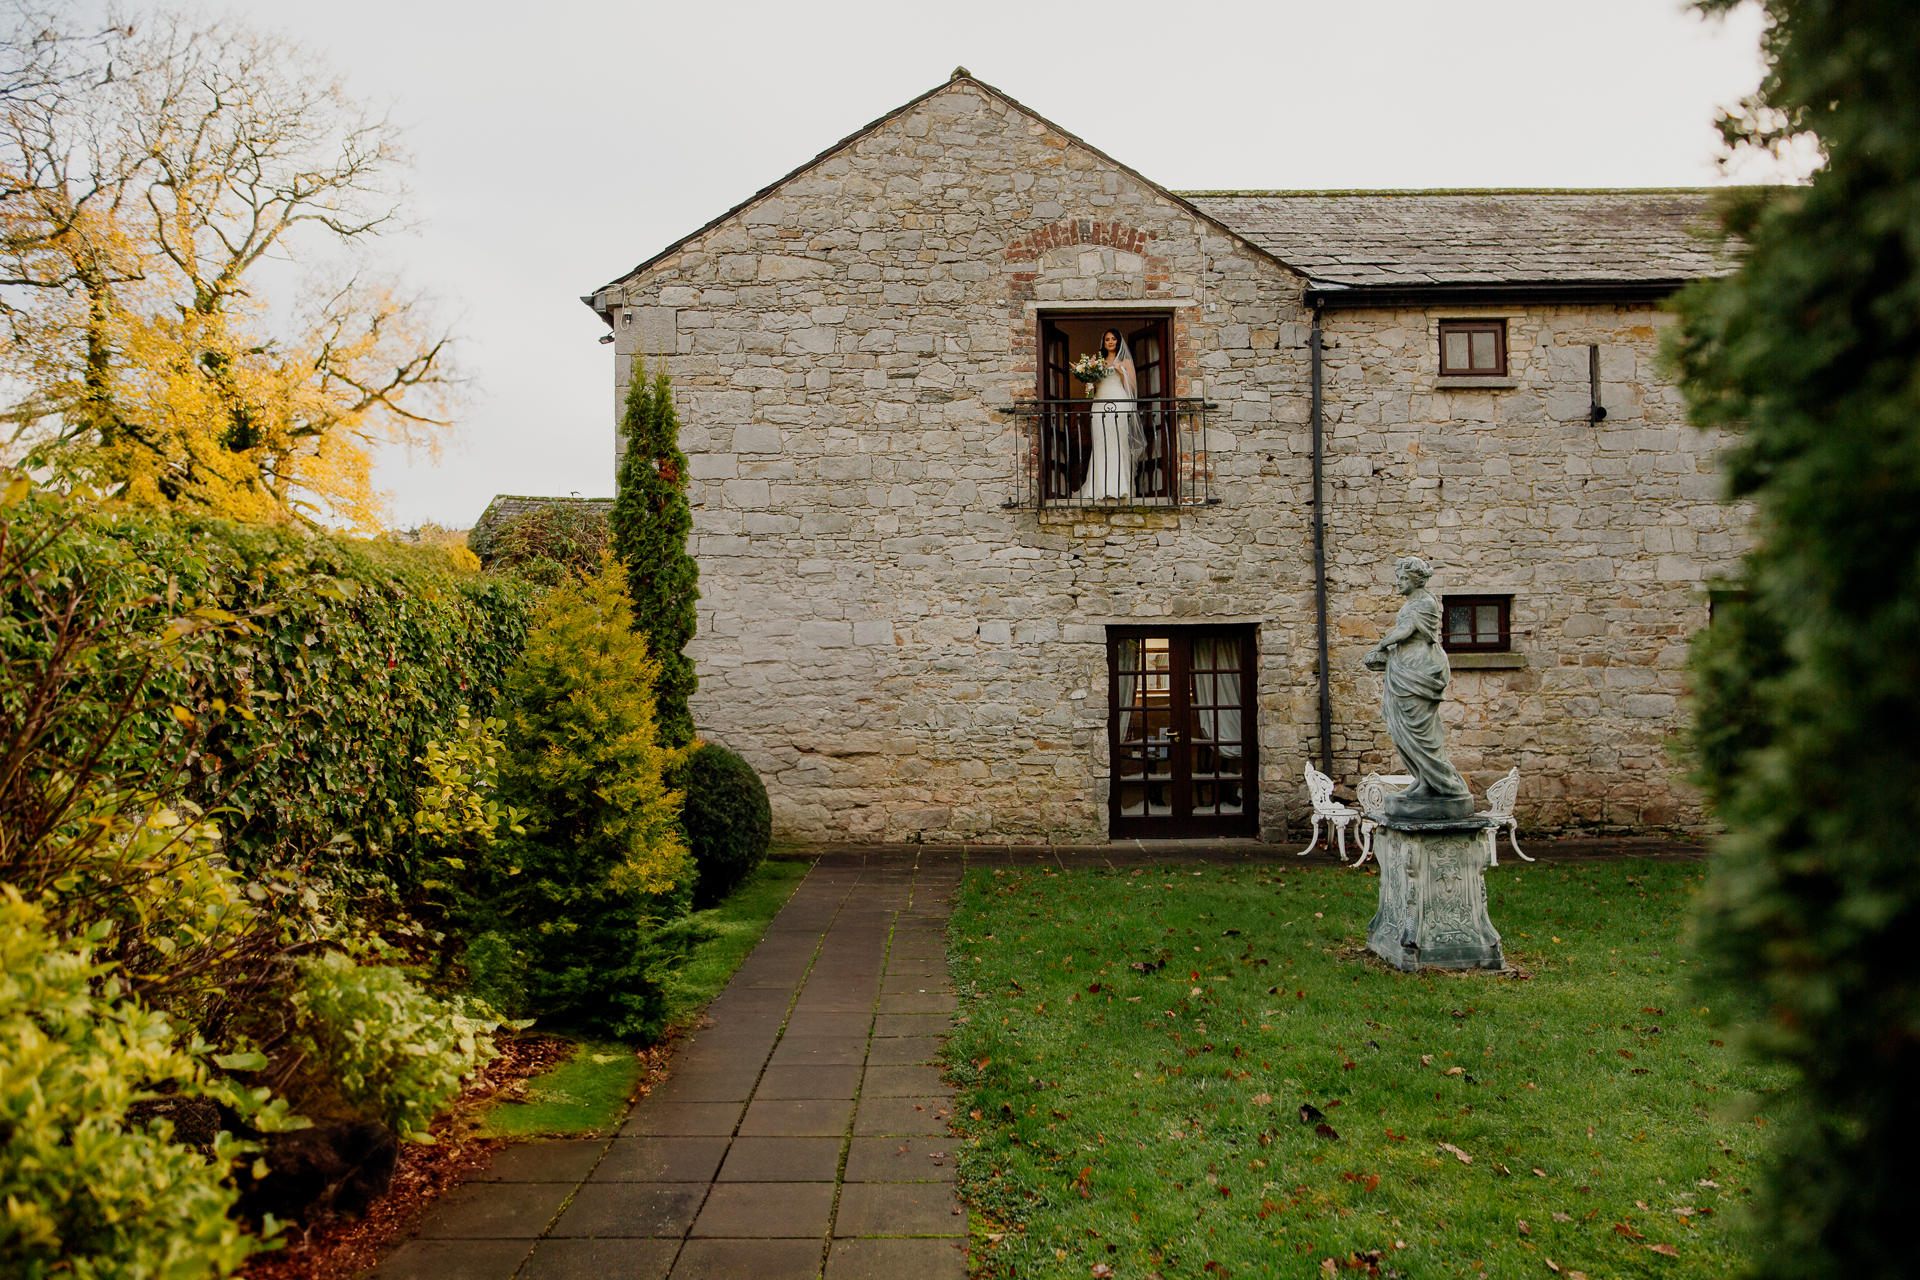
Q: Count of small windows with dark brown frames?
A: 2